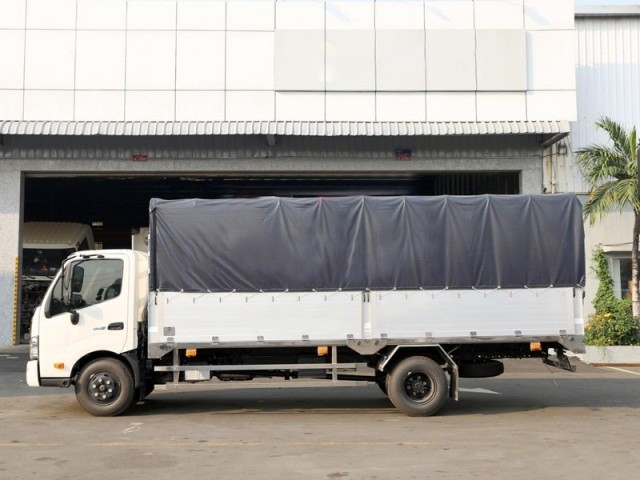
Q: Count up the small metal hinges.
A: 10